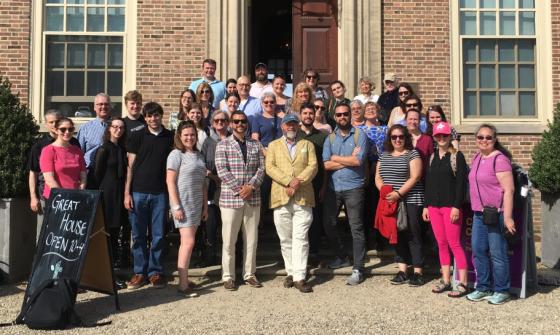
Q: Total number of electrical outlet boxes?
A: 0